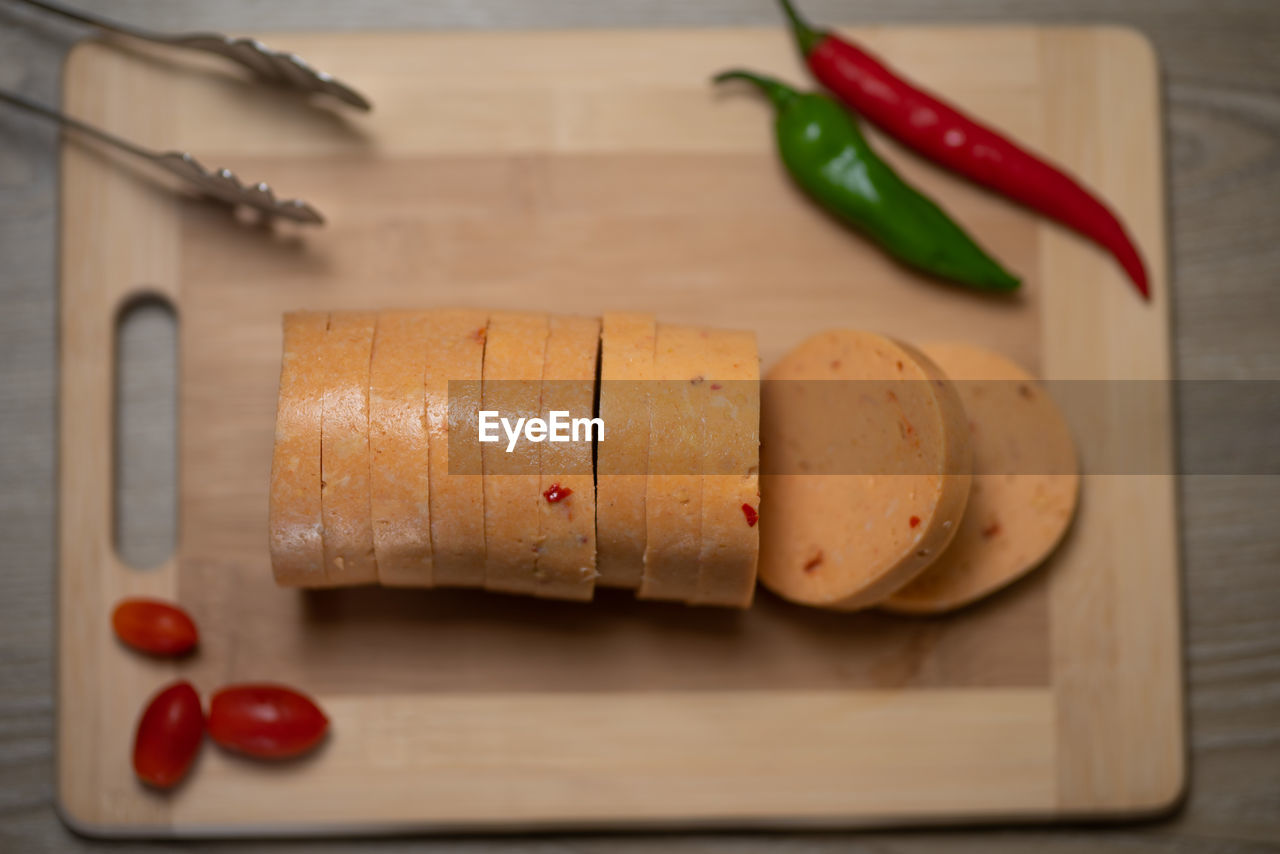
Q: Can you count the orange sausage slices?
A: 11